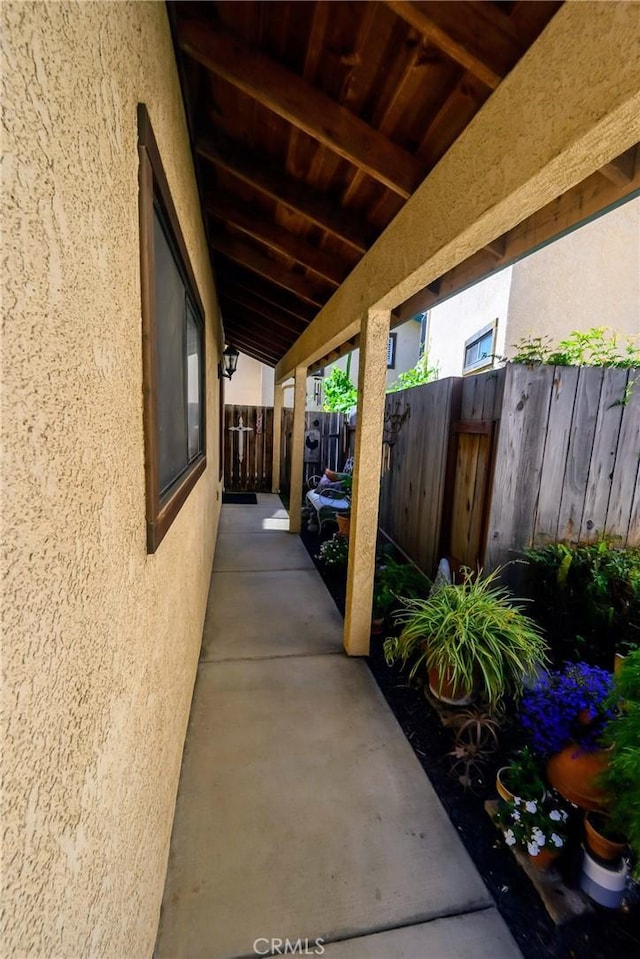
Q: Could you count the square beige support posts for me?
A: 3